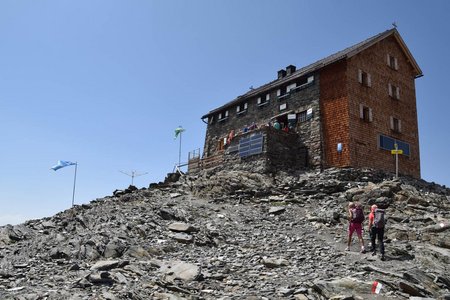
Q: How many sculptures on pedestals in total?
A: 0